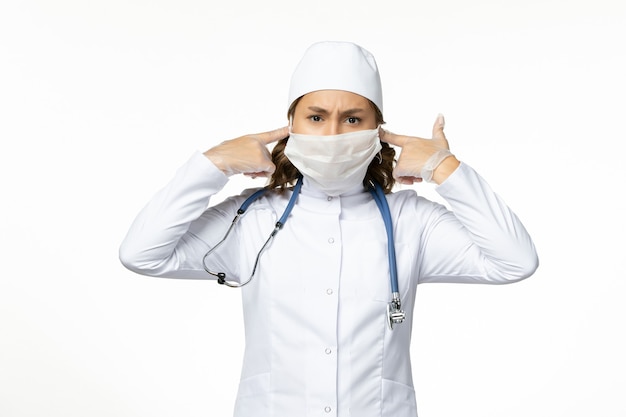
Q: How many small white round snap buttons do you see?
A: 5